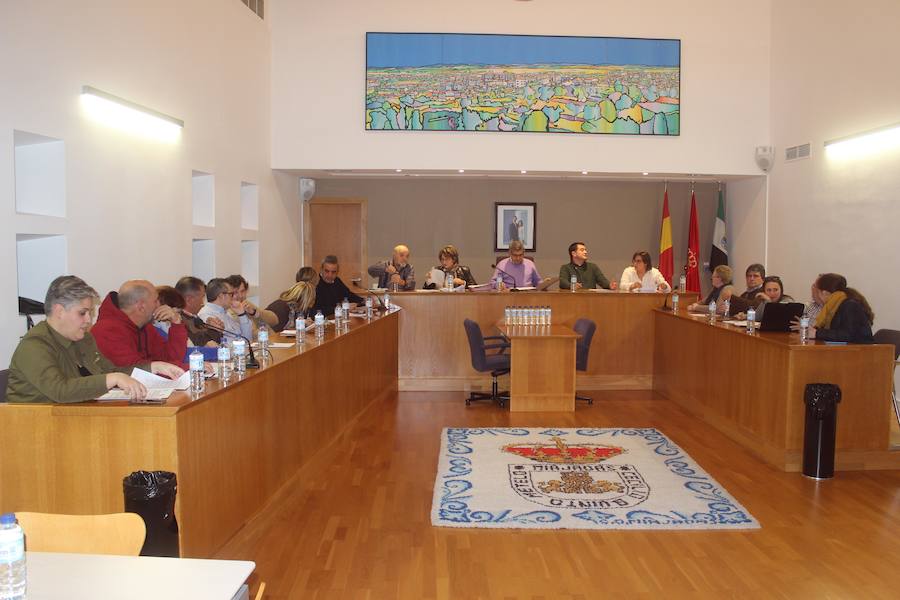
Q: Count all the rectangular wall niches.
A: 6